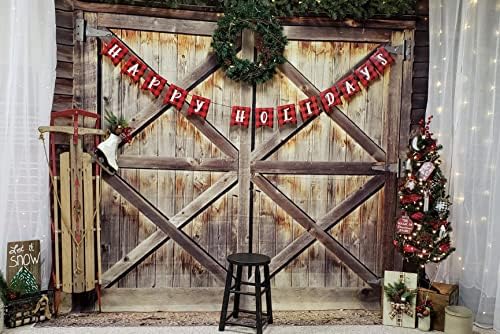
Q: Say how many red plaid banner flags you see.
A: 13